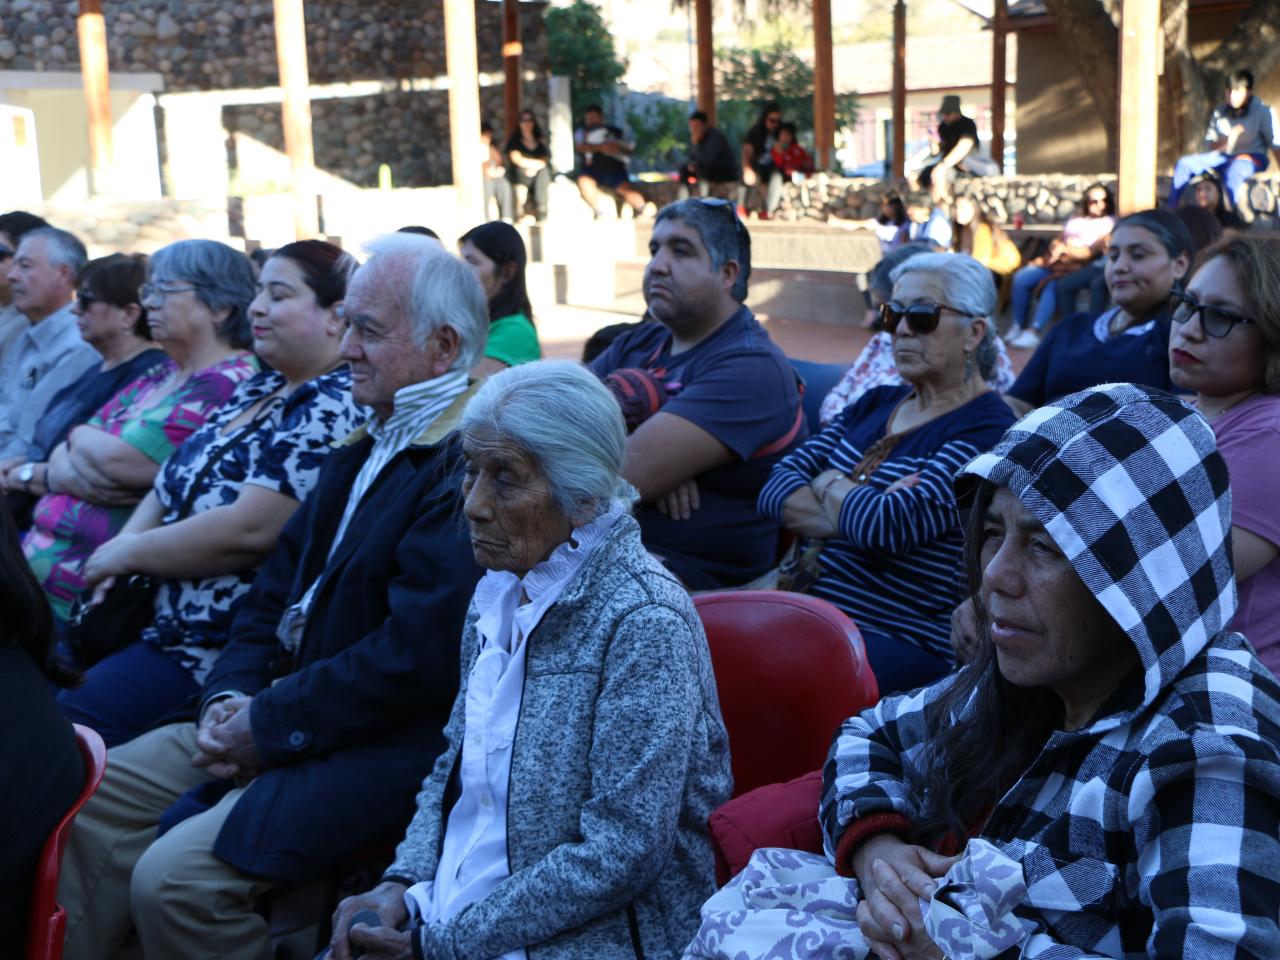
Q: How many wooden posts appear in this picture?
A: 9